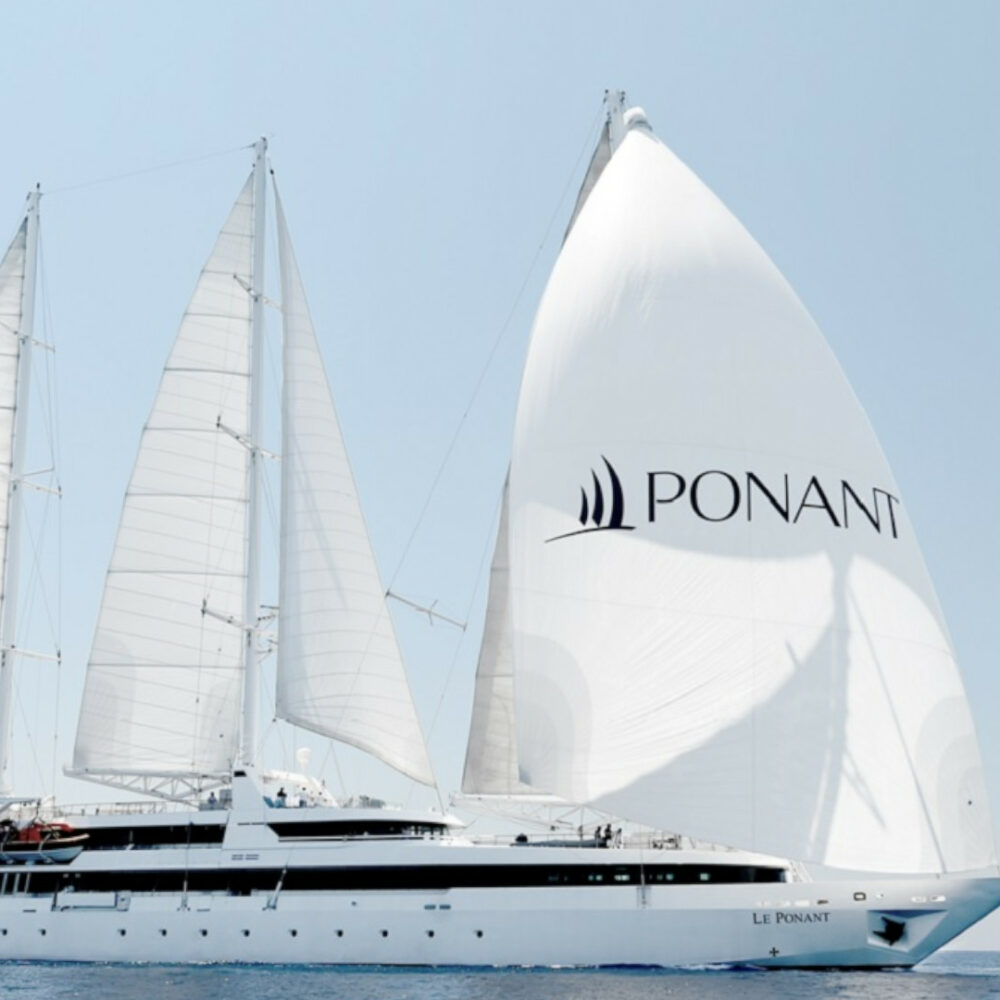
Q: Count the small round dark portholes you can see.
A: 11